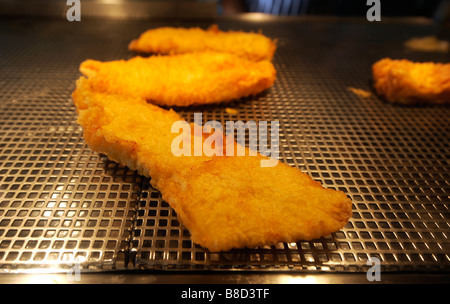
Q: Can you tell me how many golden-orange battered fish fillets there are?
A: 4